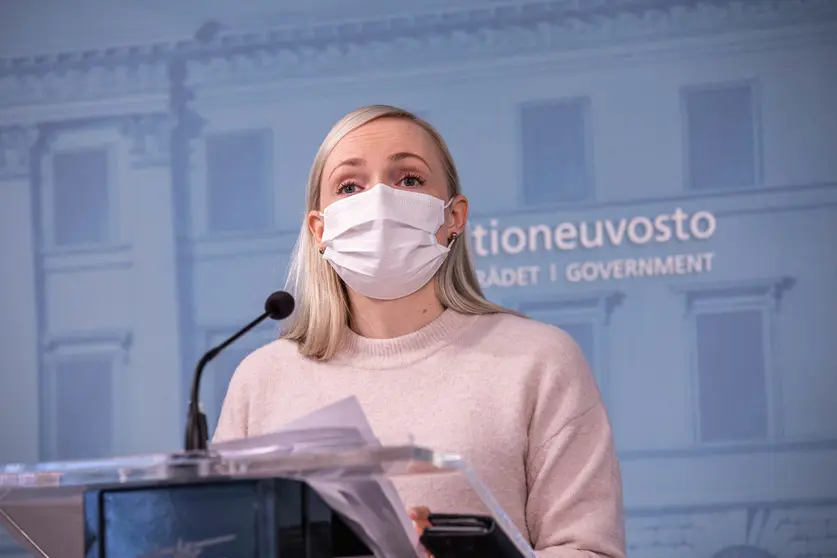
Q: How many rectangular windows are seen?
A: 8